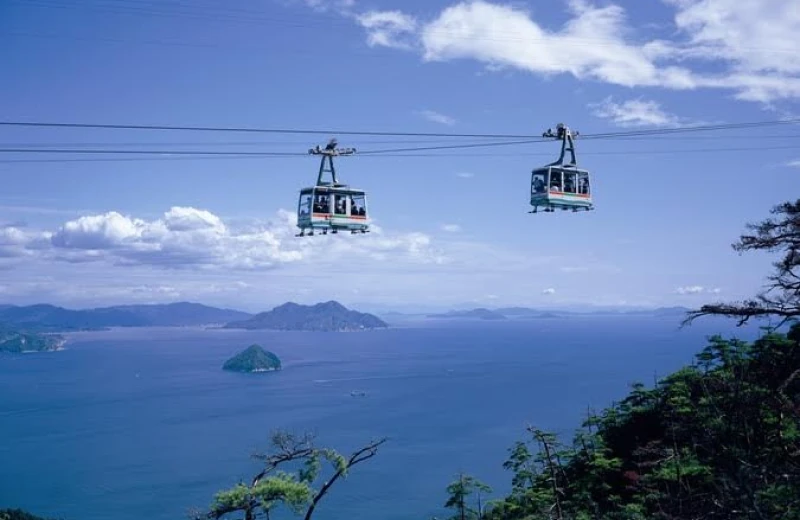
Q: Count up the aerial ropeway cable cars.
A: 2